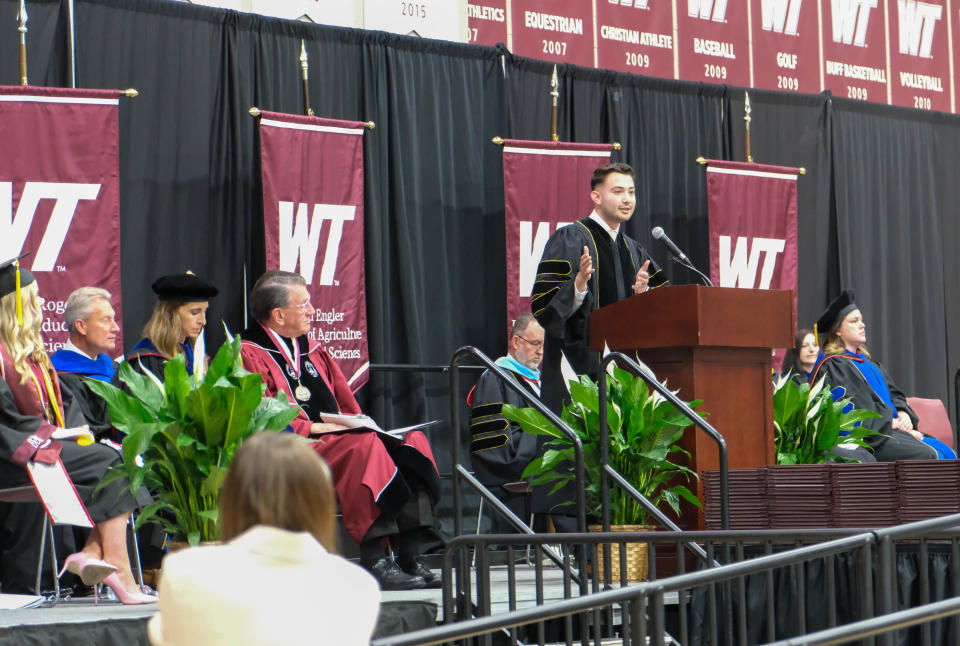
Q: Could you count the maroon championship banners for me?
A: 7